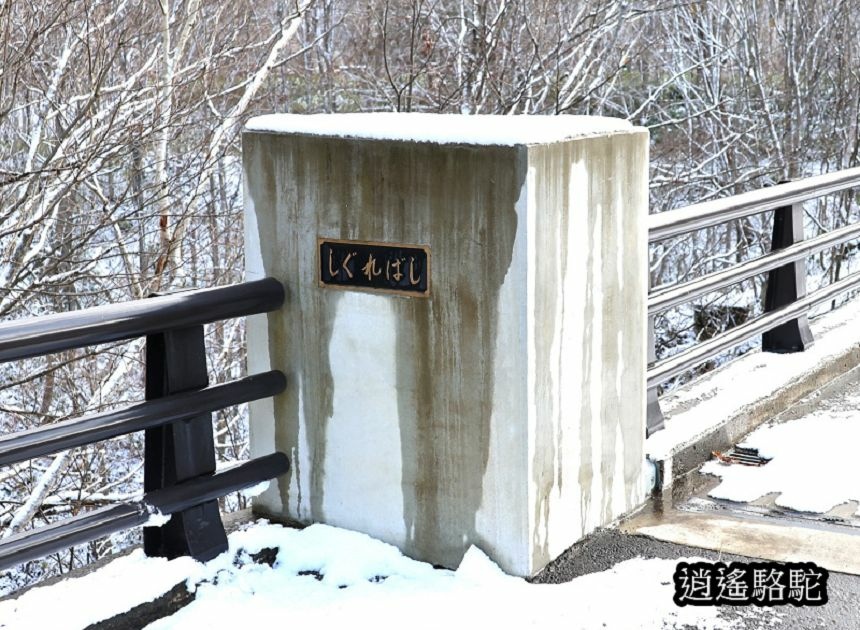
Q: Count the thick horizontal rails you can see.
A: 6